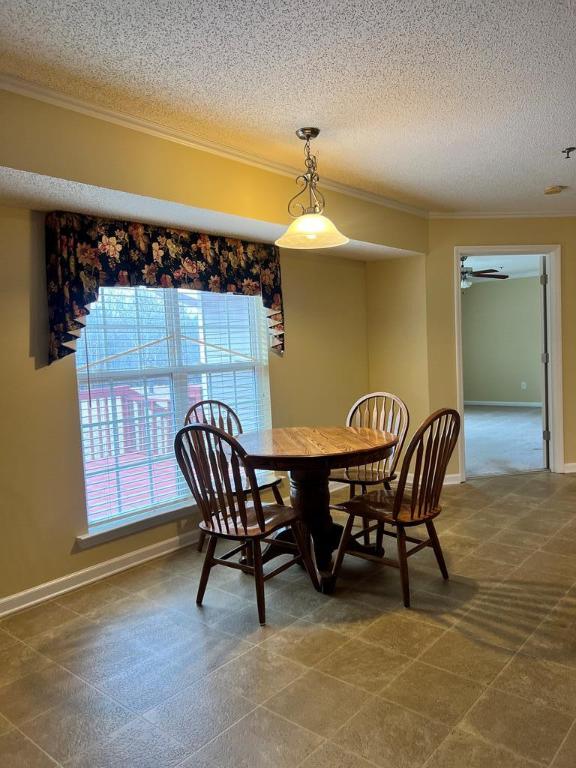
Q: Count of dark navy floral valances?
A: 1